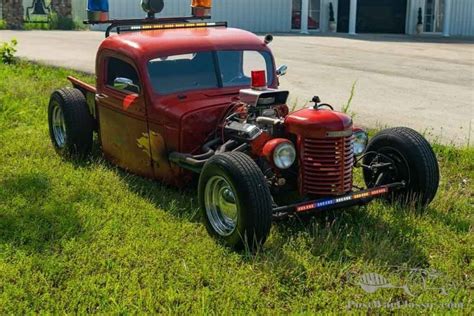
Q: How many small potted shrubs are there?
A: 2